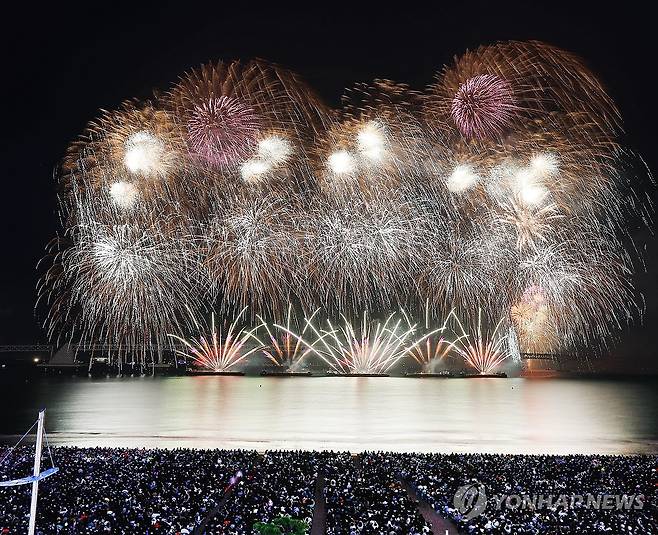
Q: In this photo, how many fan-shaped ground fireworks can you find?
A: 5